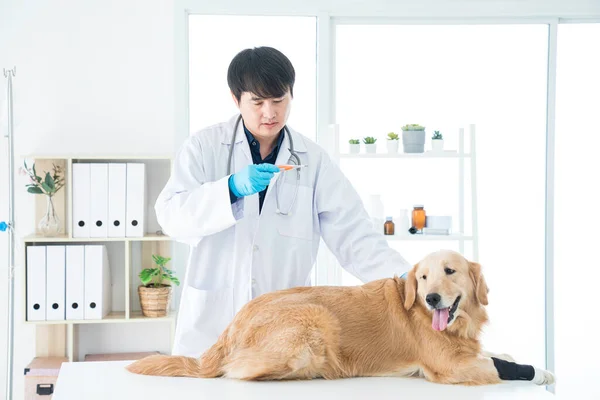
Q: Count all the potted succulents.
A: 5